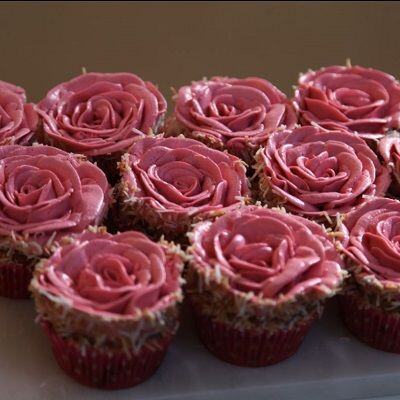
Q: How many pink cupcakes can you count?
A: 11